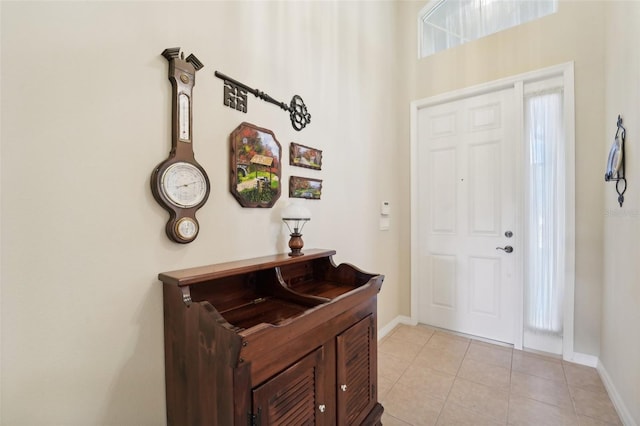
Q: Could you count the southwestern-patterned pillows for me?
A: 0